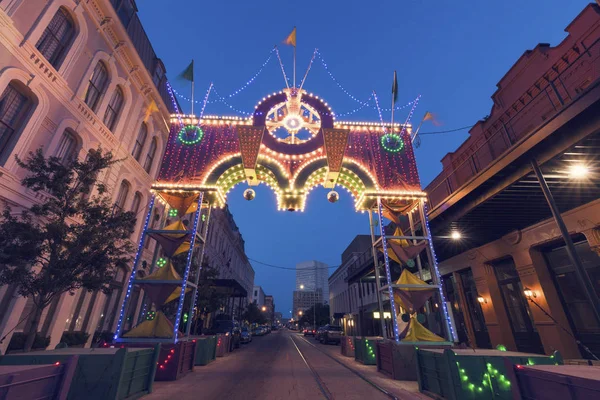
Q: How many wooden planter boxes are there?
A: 10